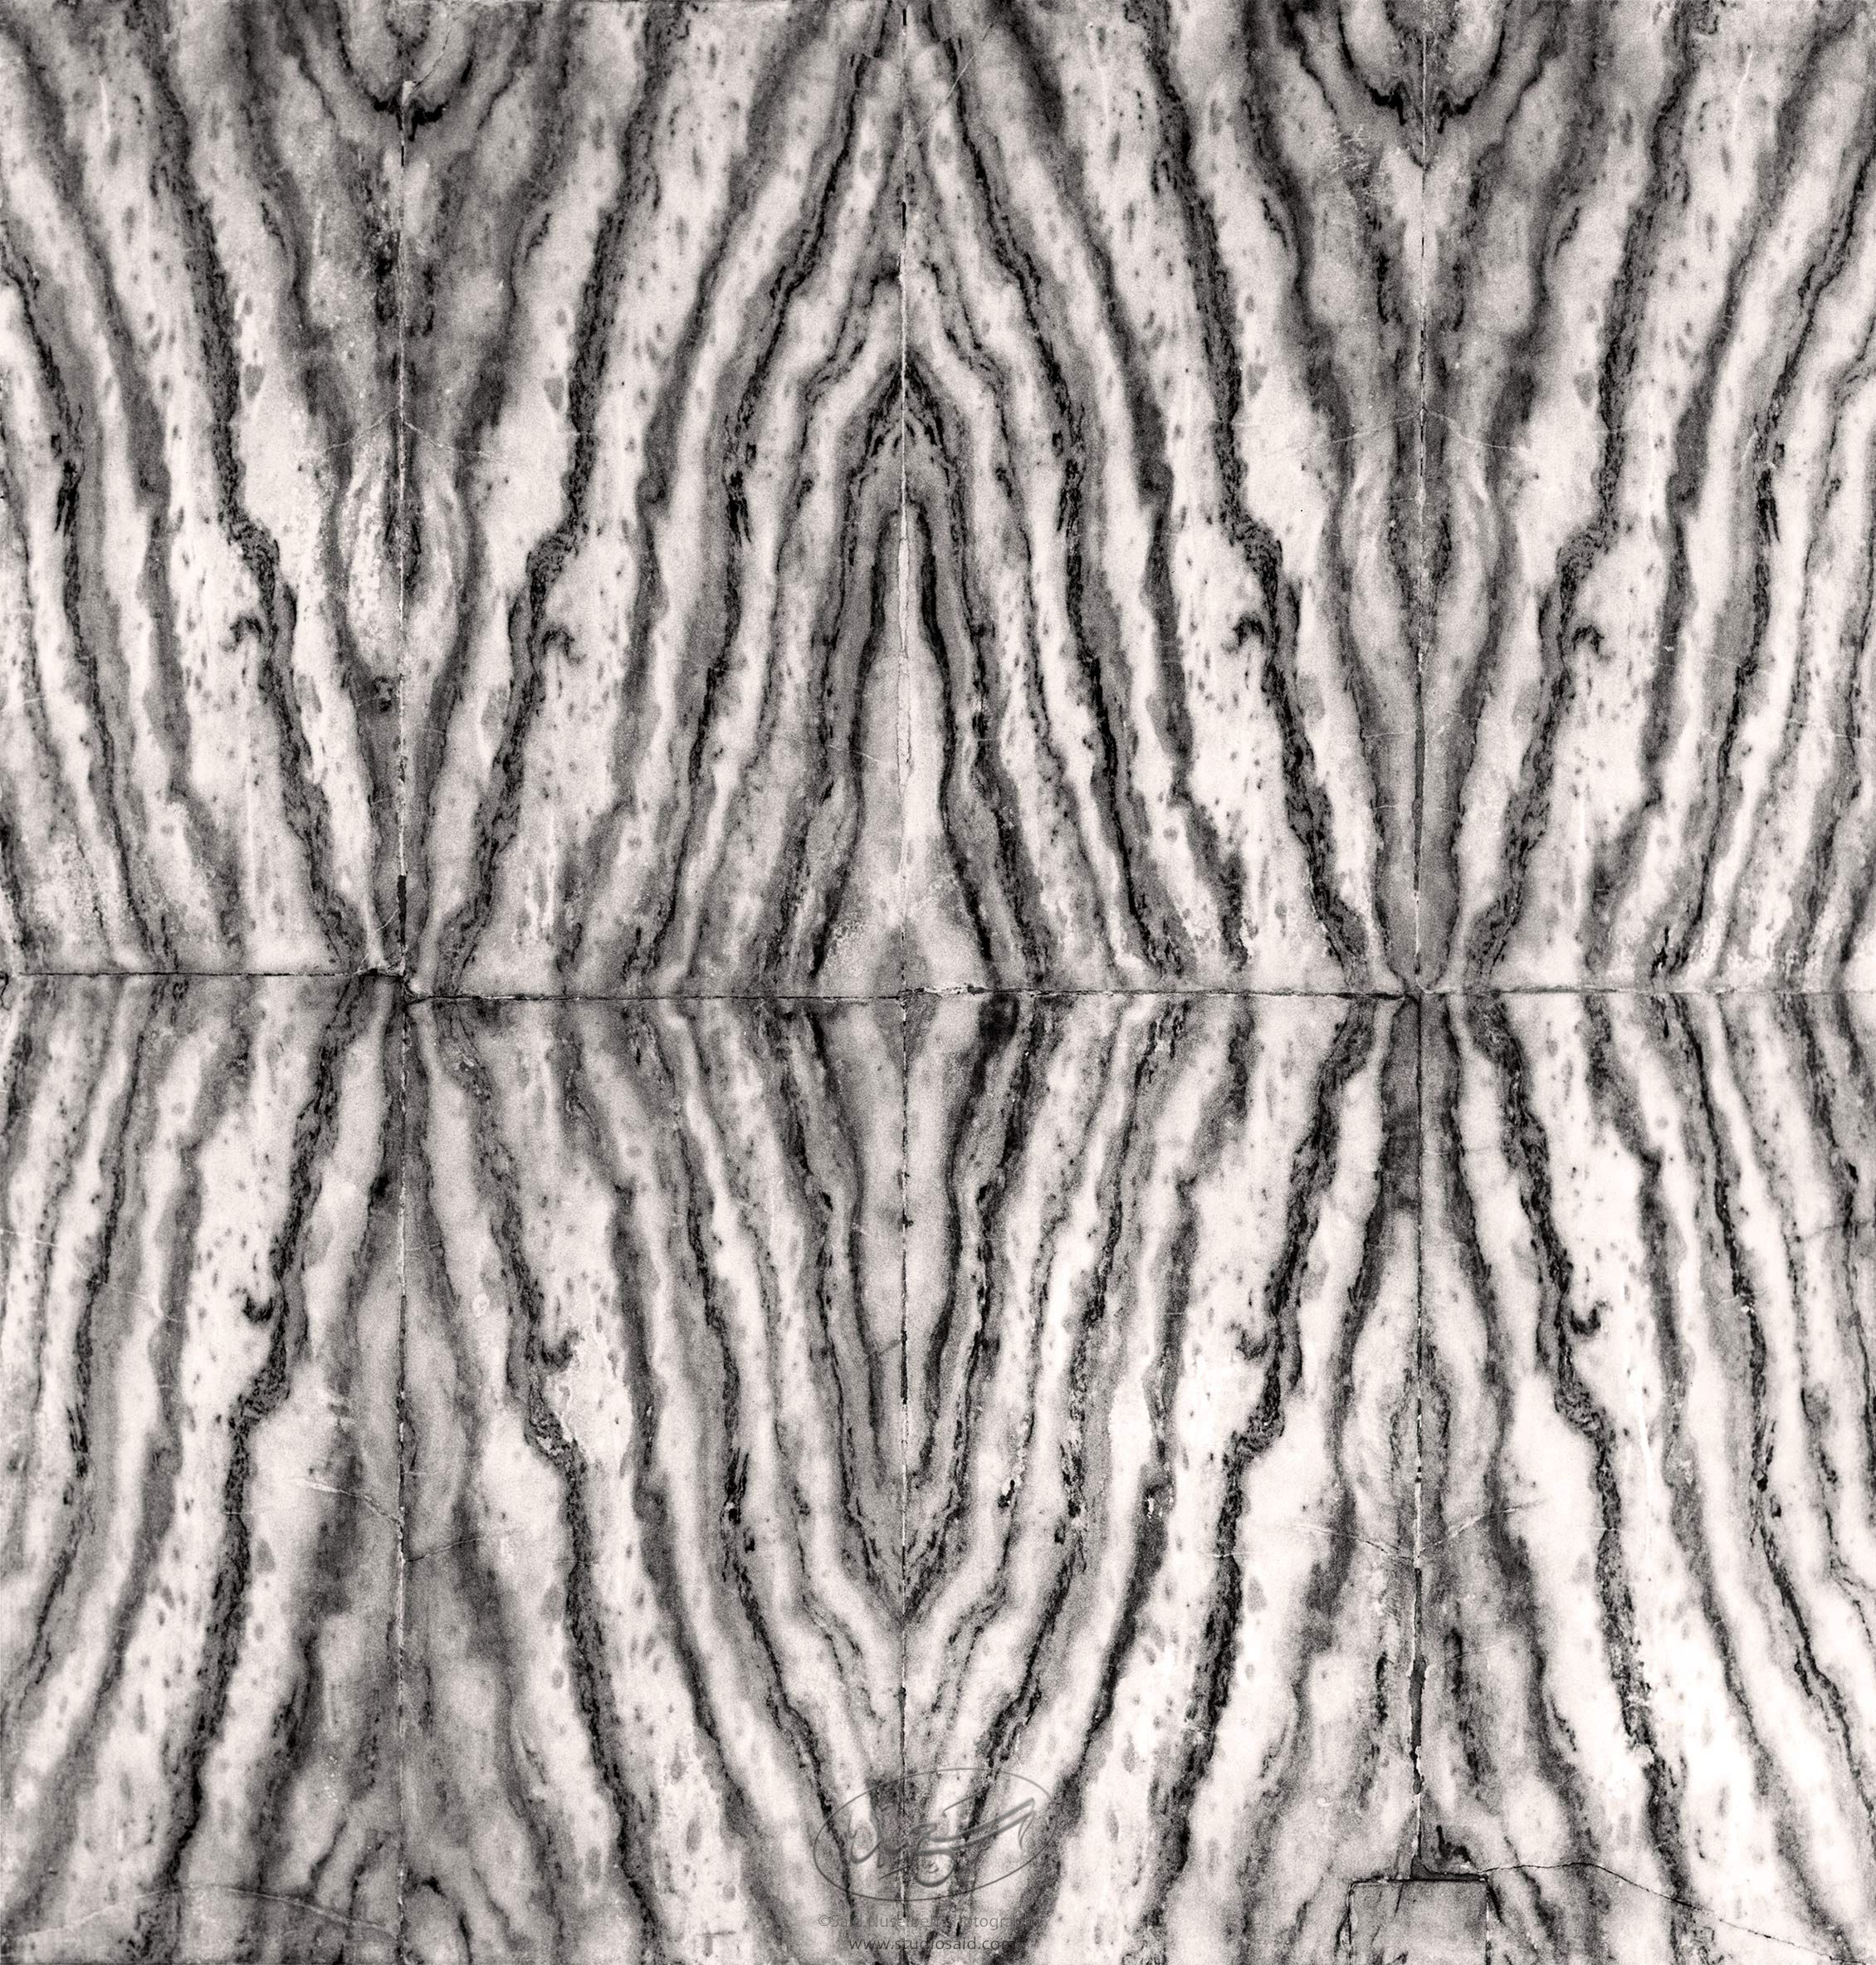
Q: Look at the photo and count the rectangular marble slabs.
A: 8